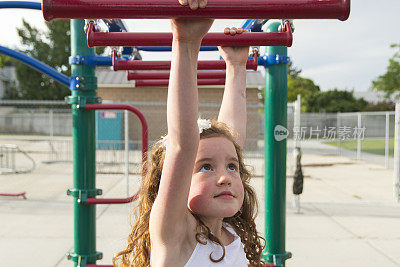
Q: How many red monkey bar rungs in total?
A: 5